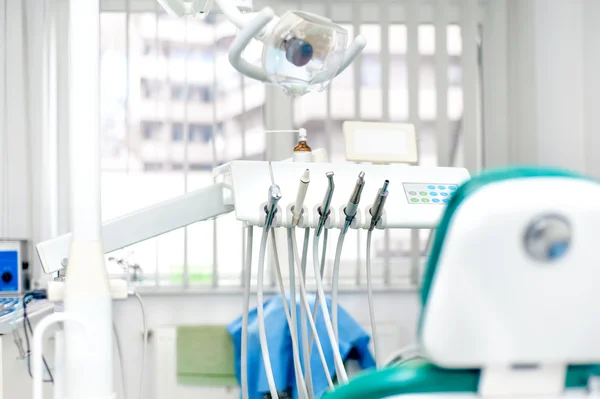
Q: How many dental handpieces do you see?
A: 5